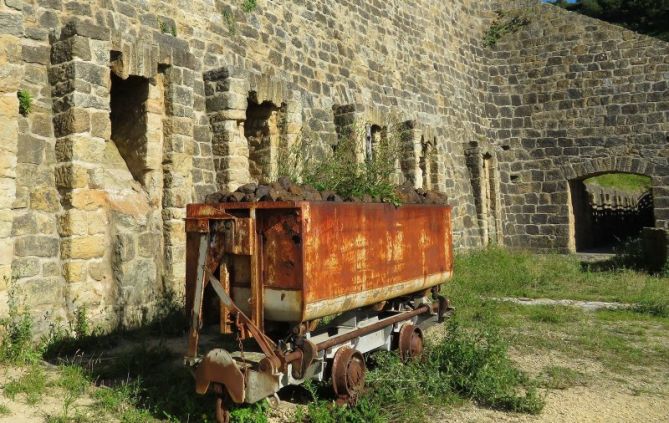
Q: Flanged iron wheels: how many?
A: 2